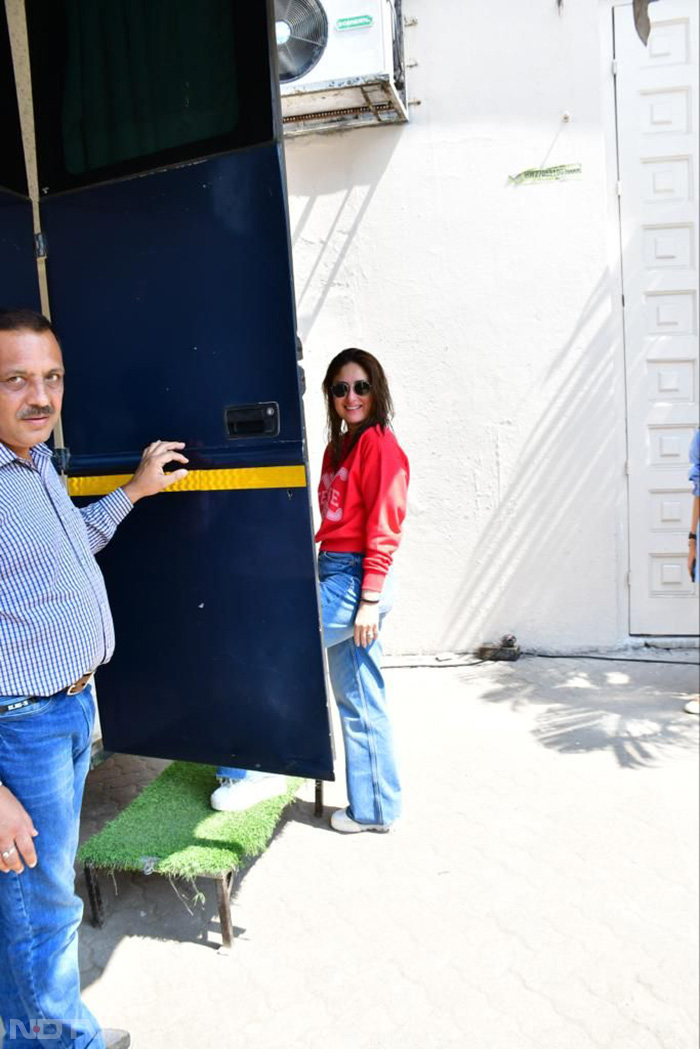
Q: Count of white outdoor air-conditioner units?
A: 1